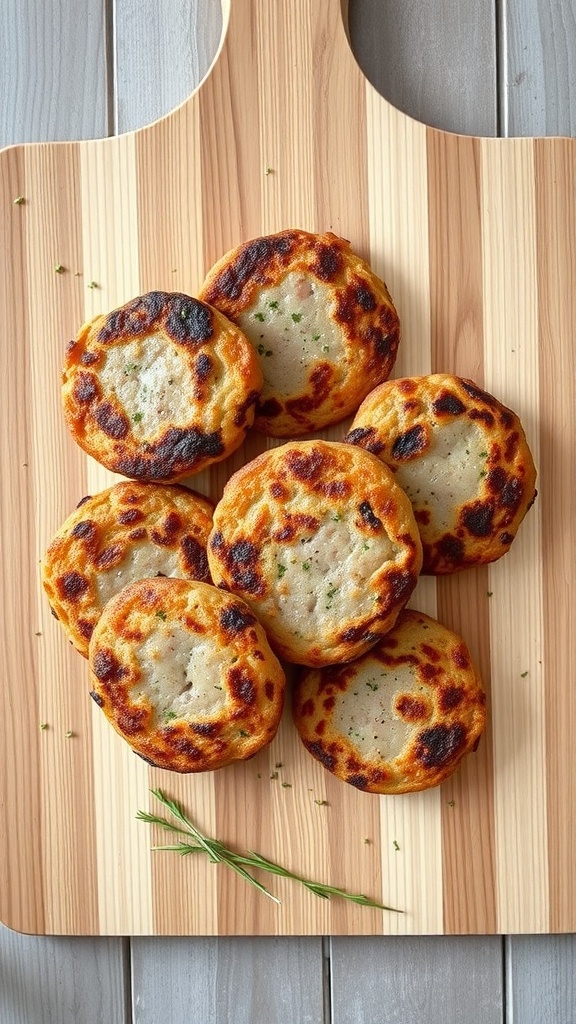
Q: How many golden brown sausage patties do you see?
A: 7